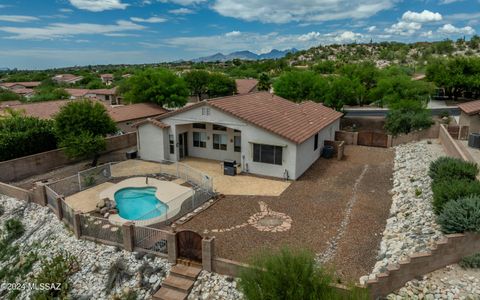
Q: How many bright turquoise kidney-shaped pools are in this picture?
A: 1